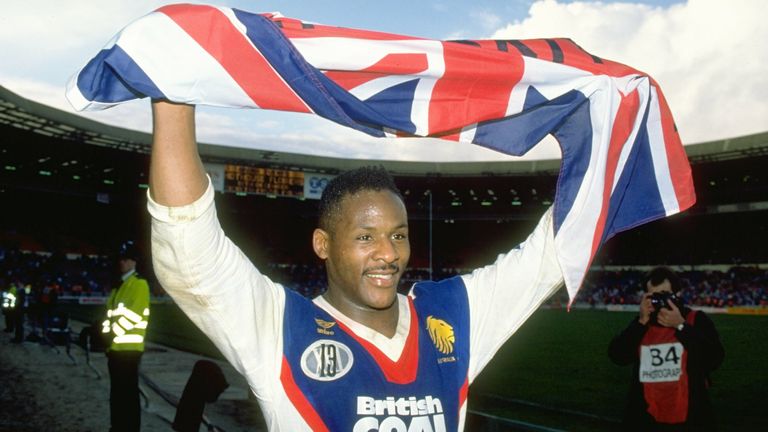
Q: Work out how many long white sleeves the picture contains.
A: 2